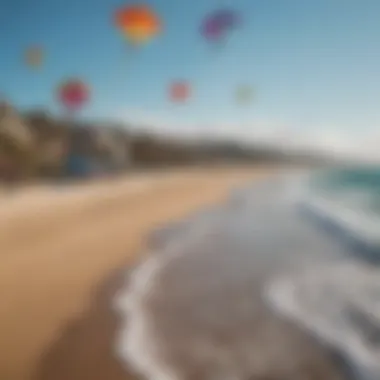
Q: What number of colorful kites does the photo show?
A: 6